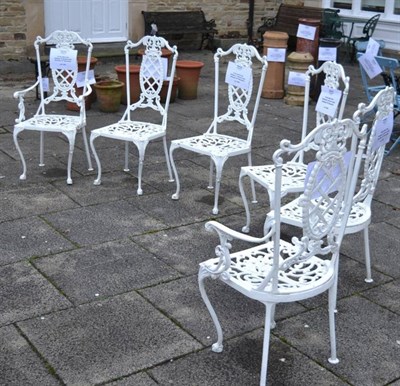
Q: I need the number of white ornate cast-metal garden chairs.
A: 6